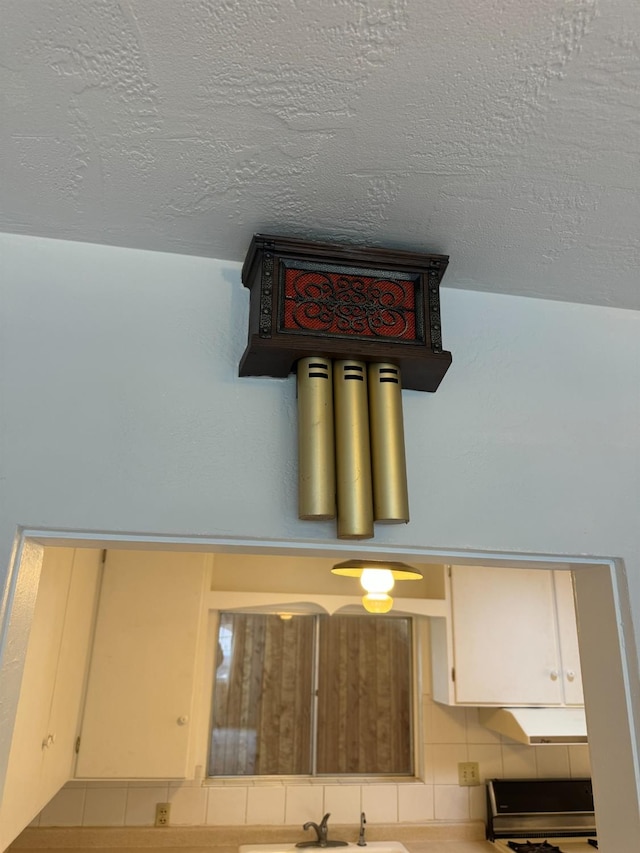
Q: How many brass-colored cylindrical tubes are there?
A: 3